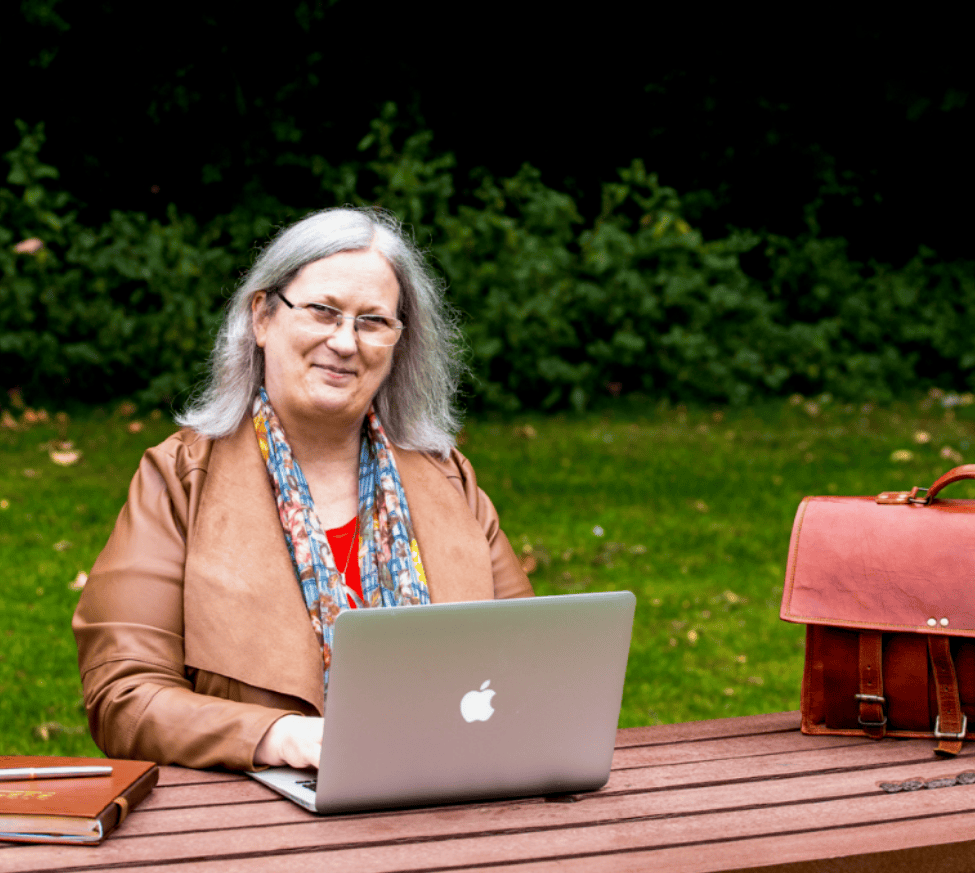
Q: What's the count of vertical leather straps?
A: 2